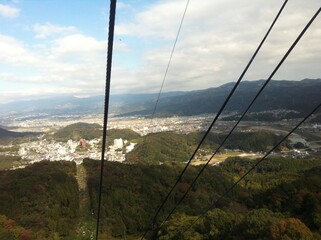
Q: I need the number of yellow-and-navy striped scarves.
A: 0